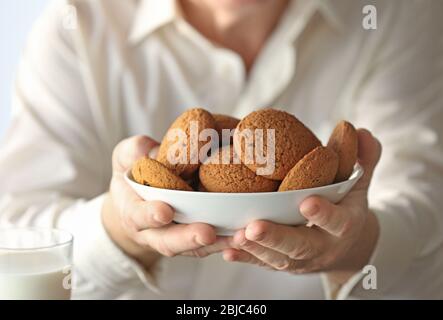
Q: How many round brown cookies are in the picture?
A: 7